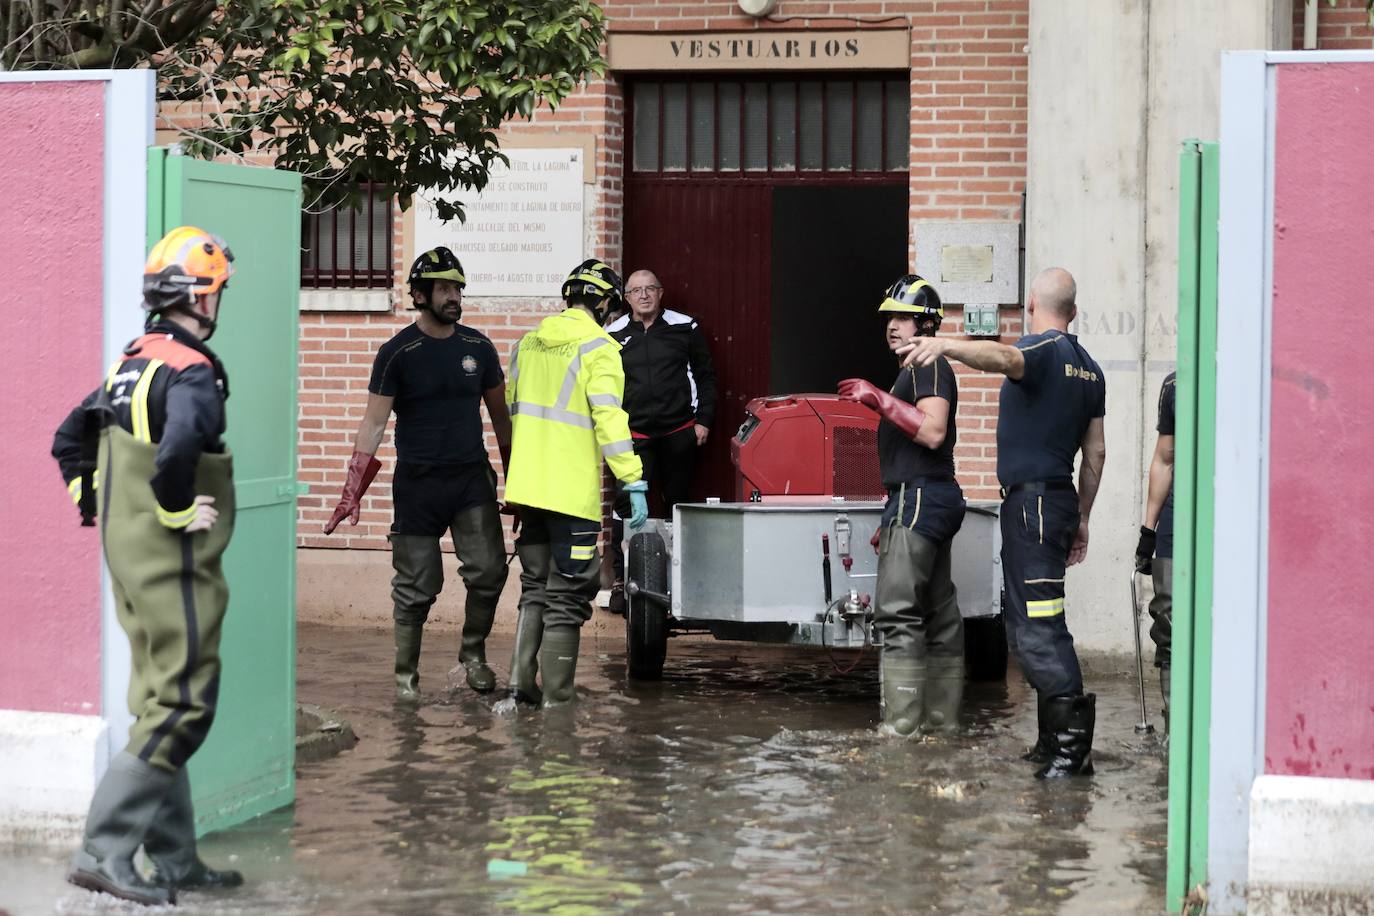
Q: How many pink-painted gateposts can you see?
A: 2